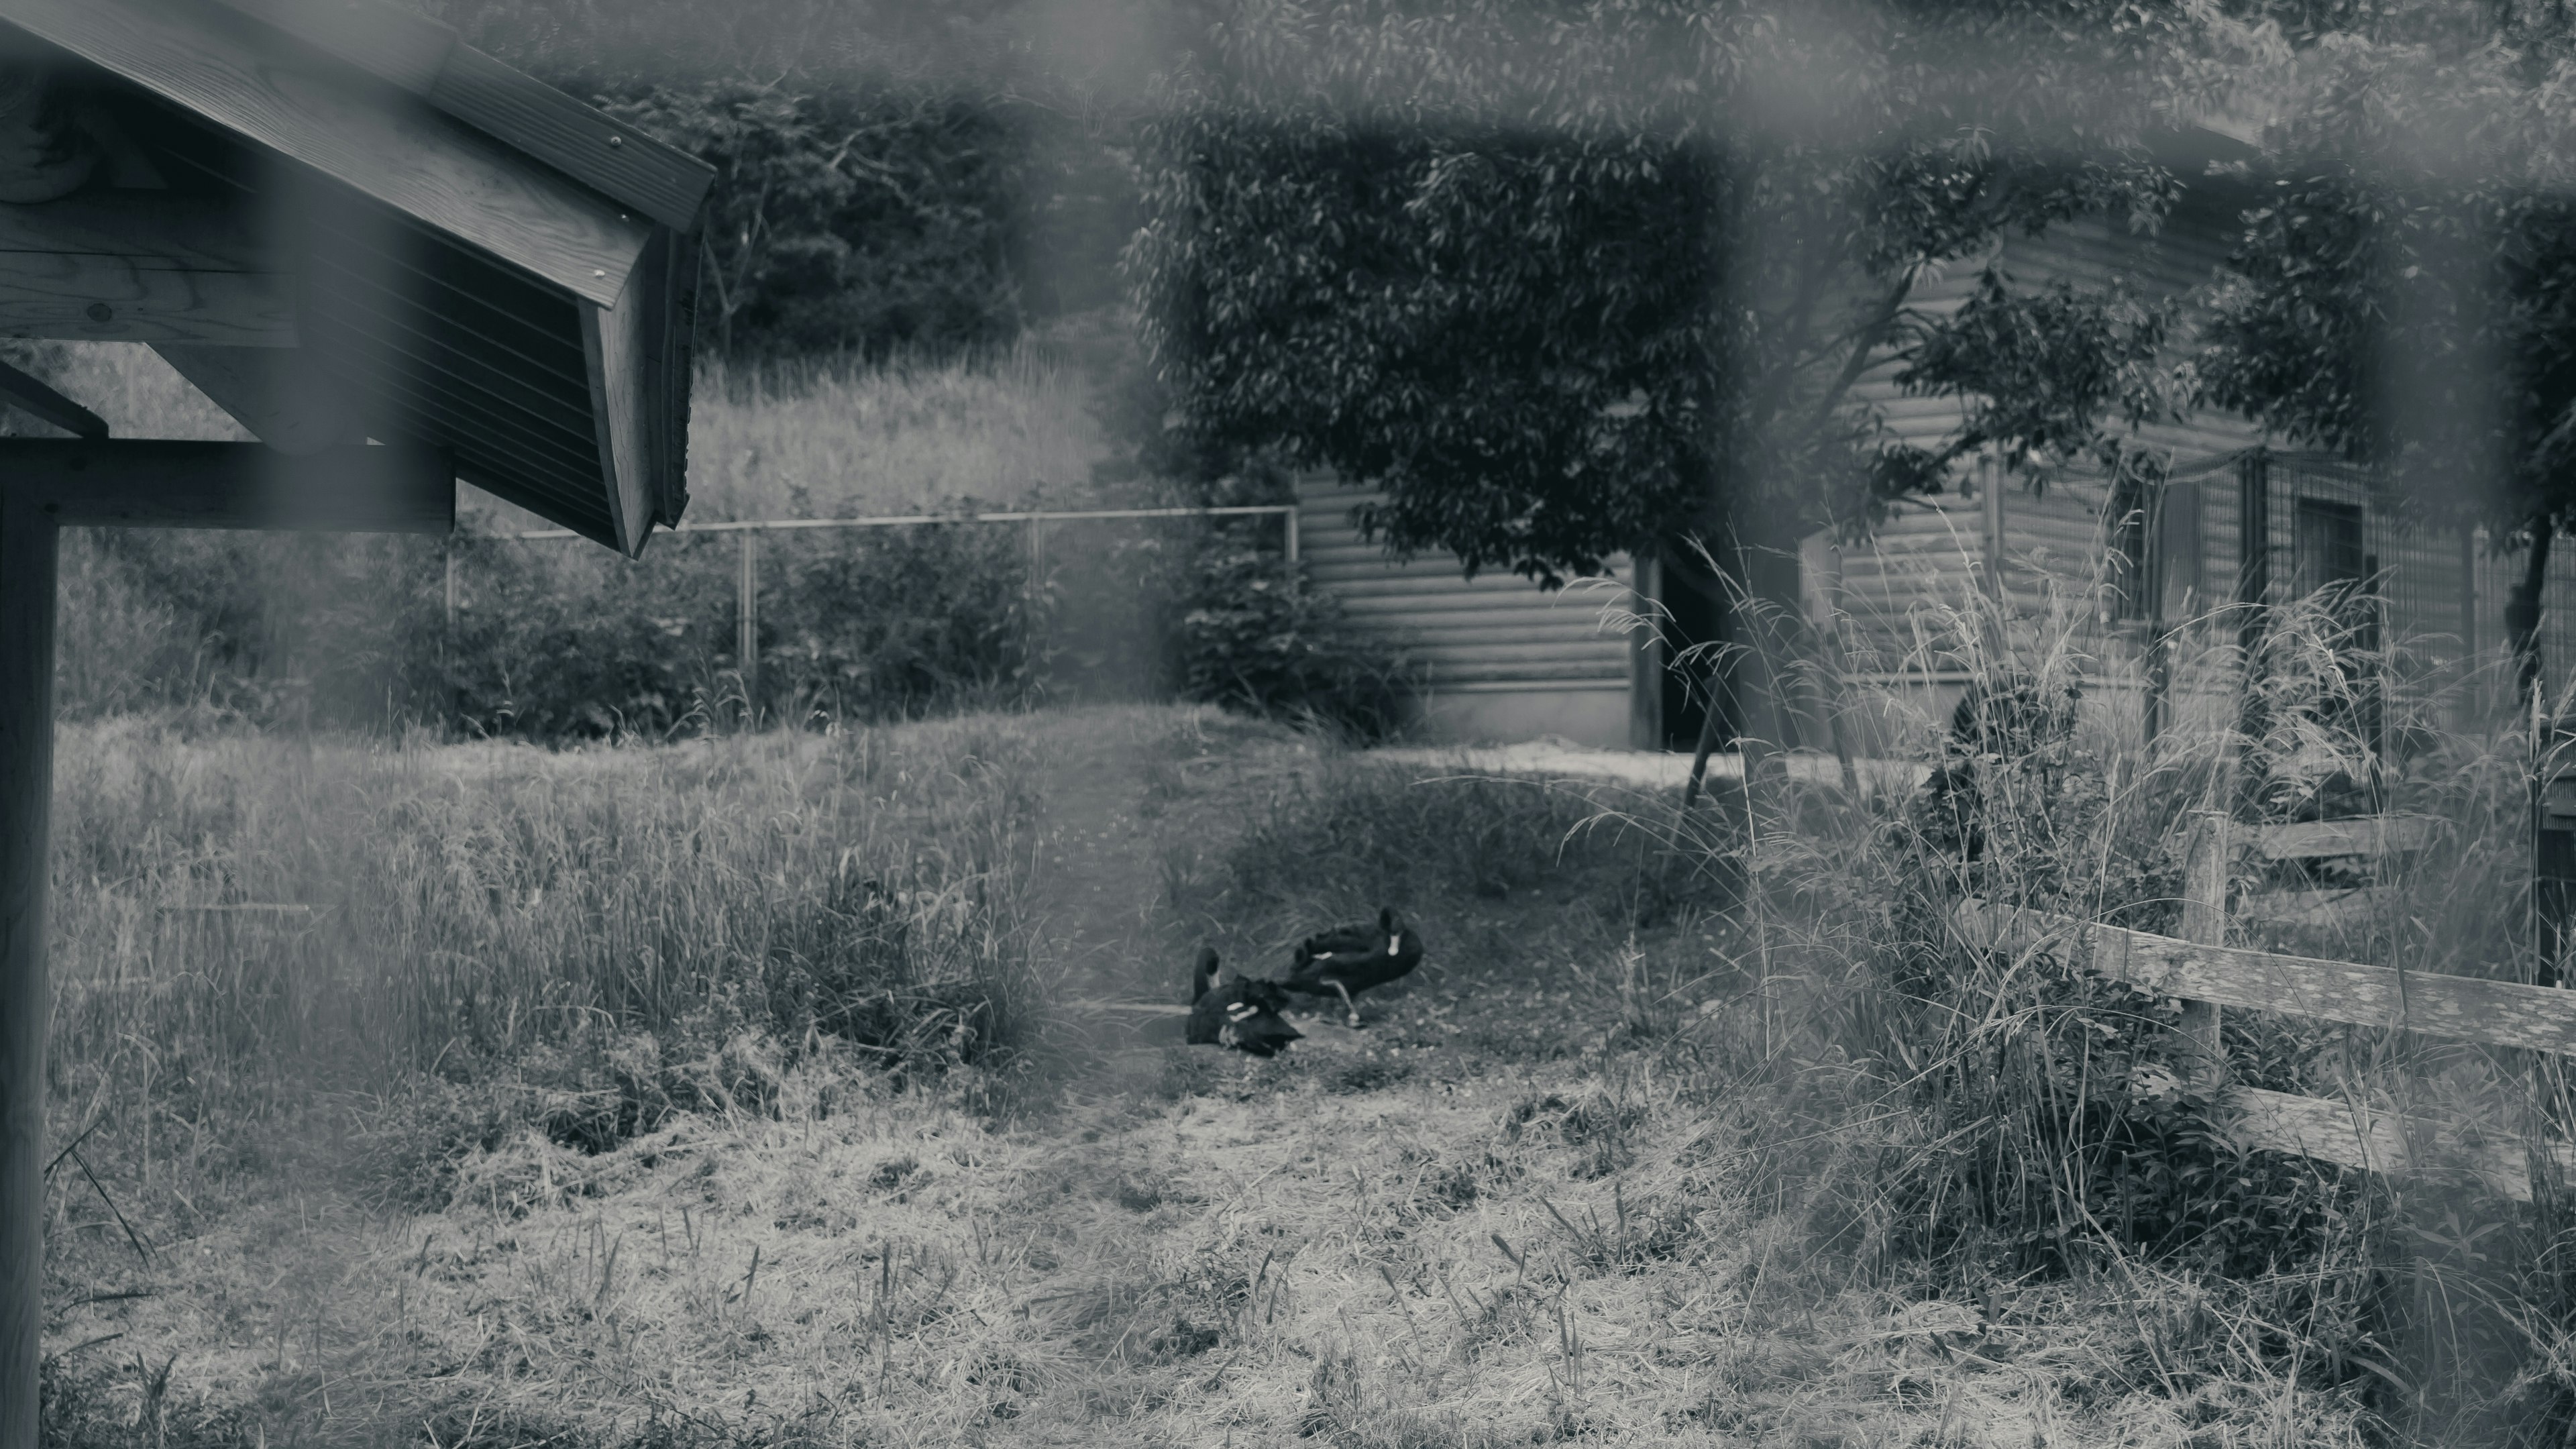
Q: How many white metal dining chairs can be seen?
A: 0